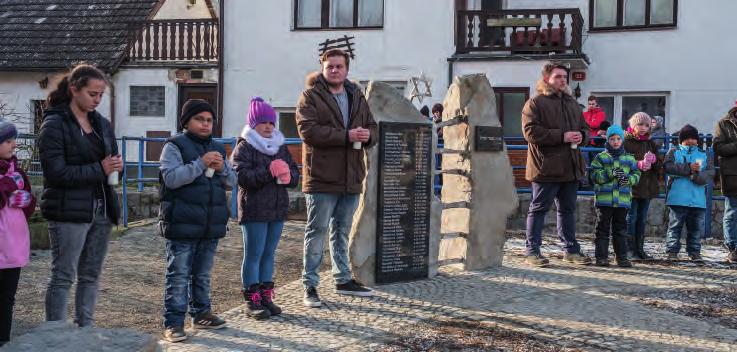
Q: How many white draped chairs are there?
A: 0